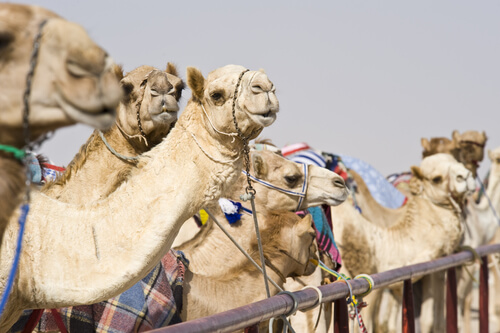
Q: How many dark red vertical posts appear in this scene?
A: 5